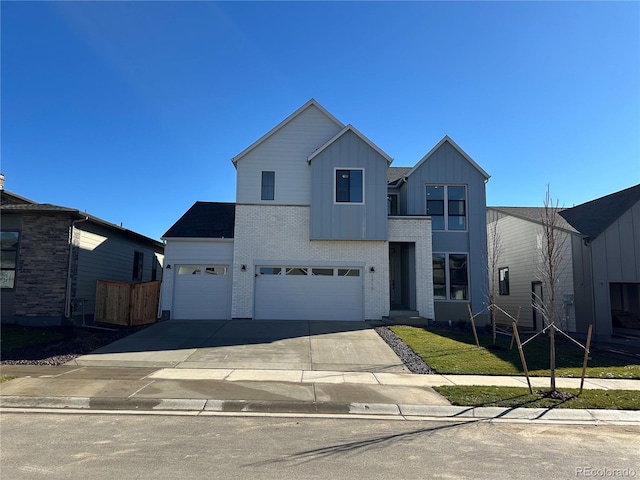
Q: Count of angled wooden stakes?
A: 4